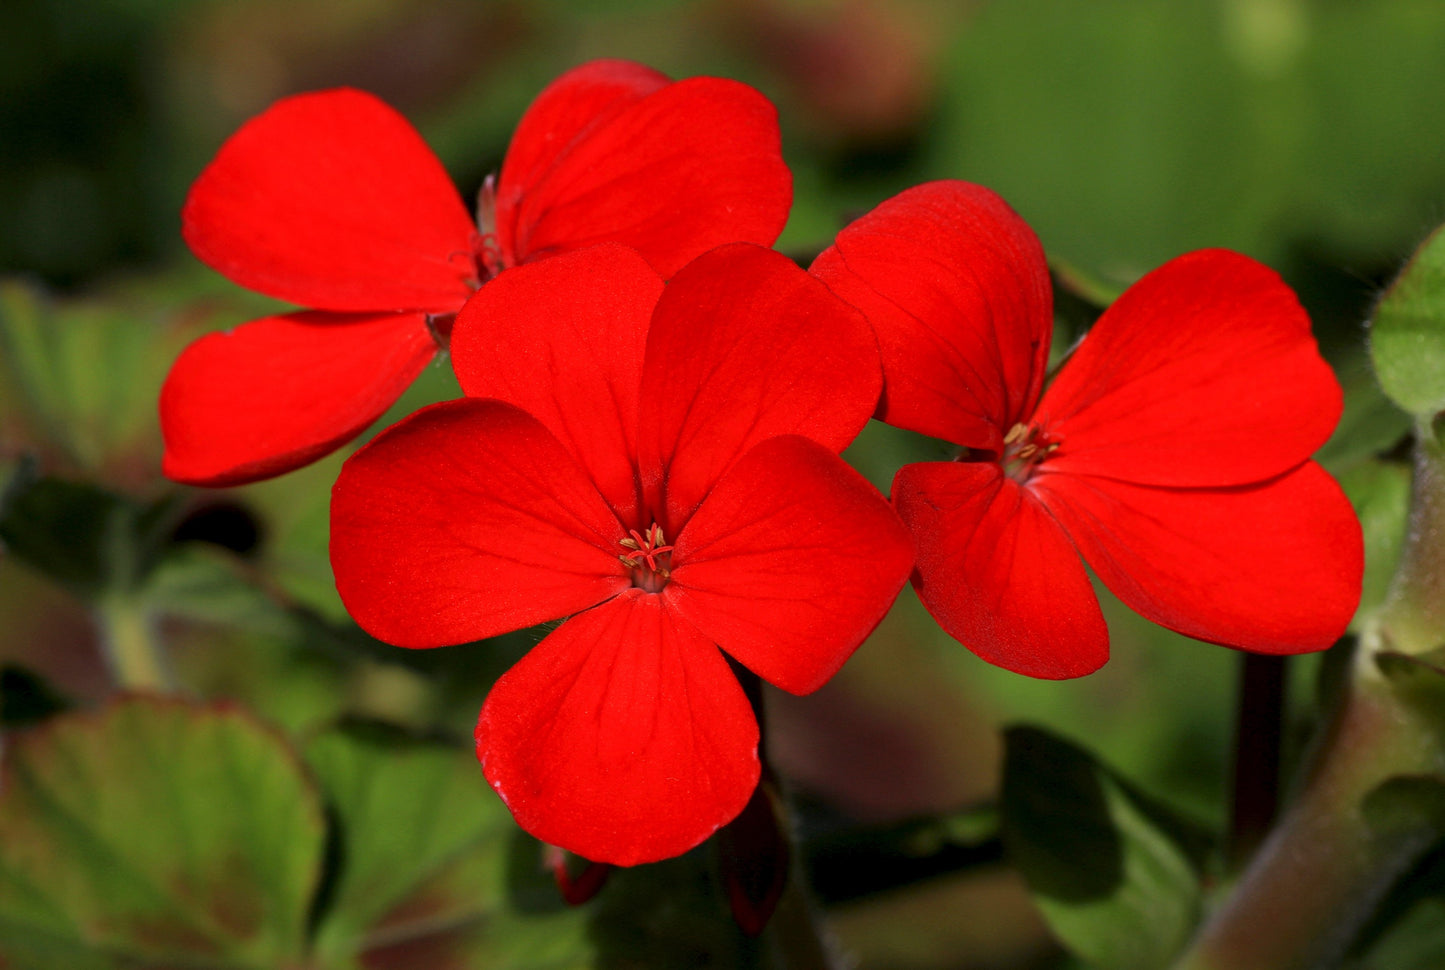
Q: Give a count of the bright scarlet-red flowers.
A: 3